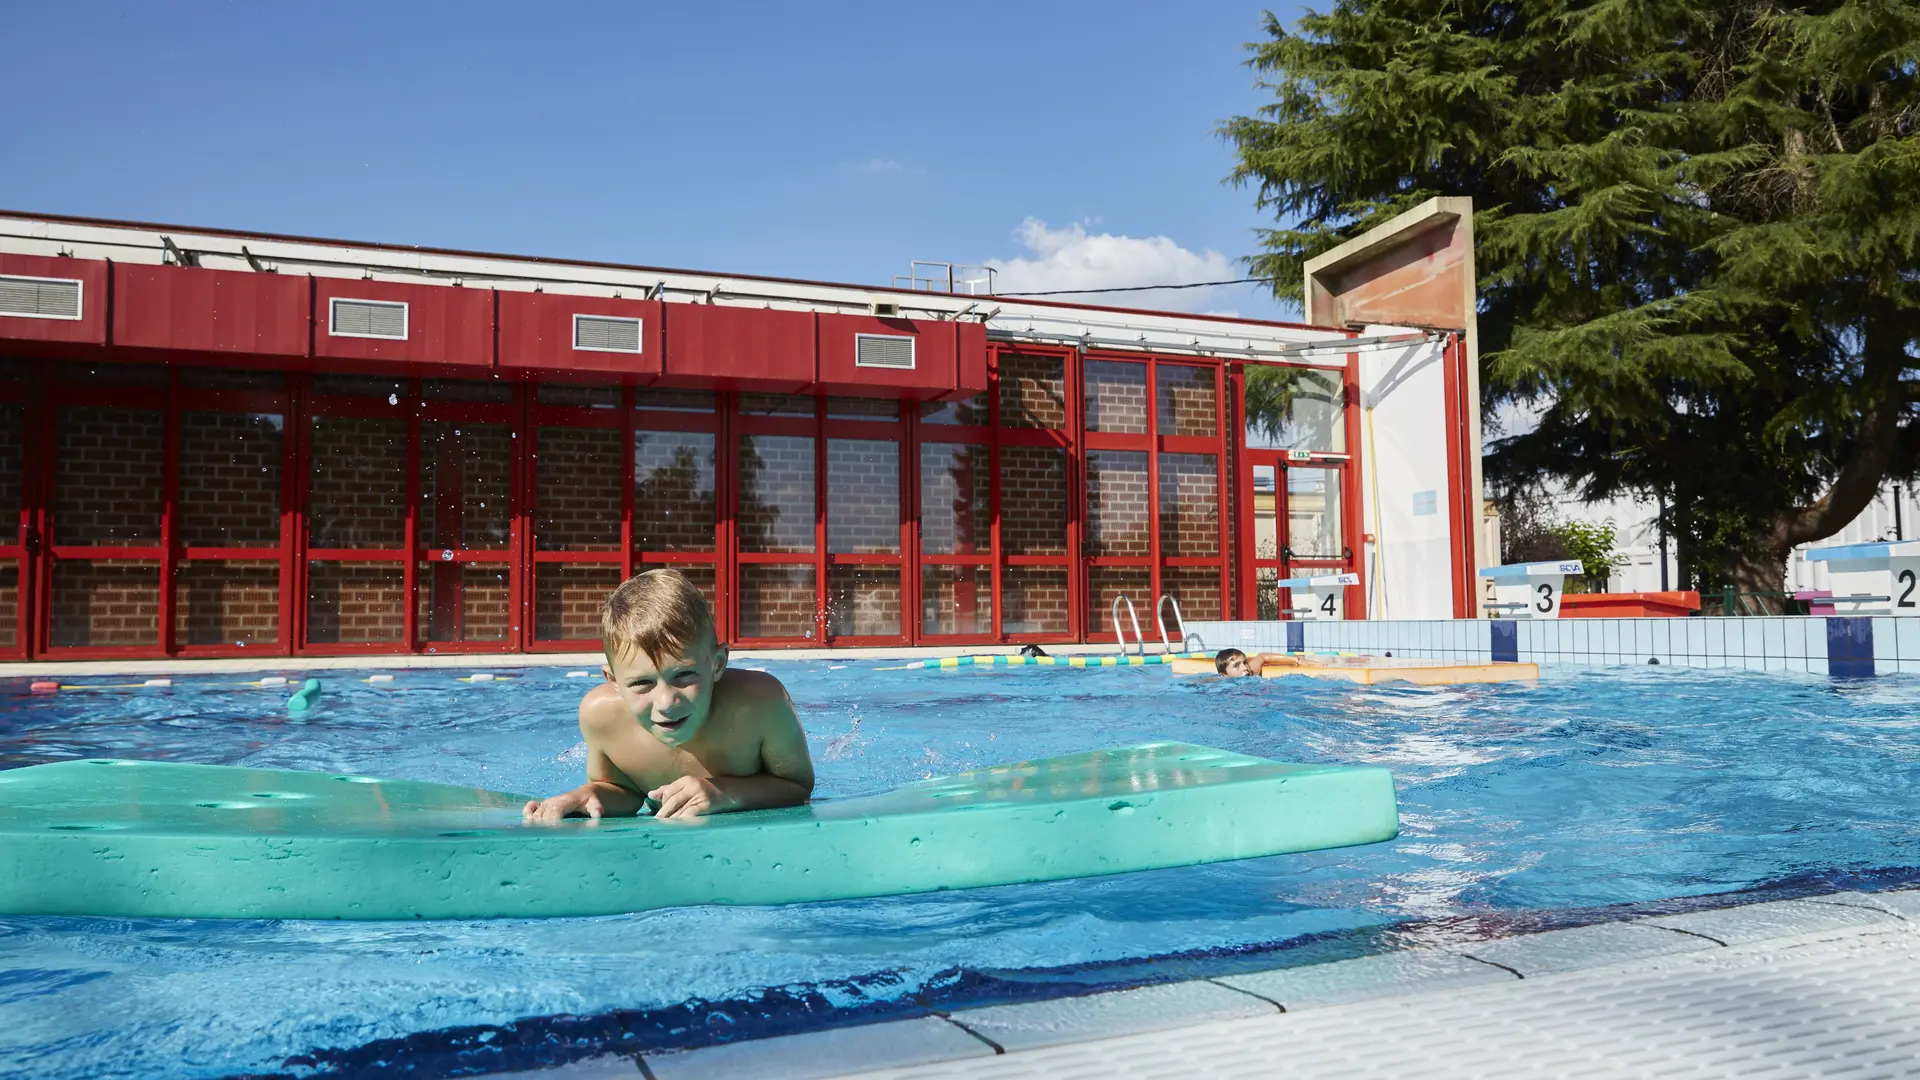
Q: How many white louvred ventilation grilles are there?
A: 4